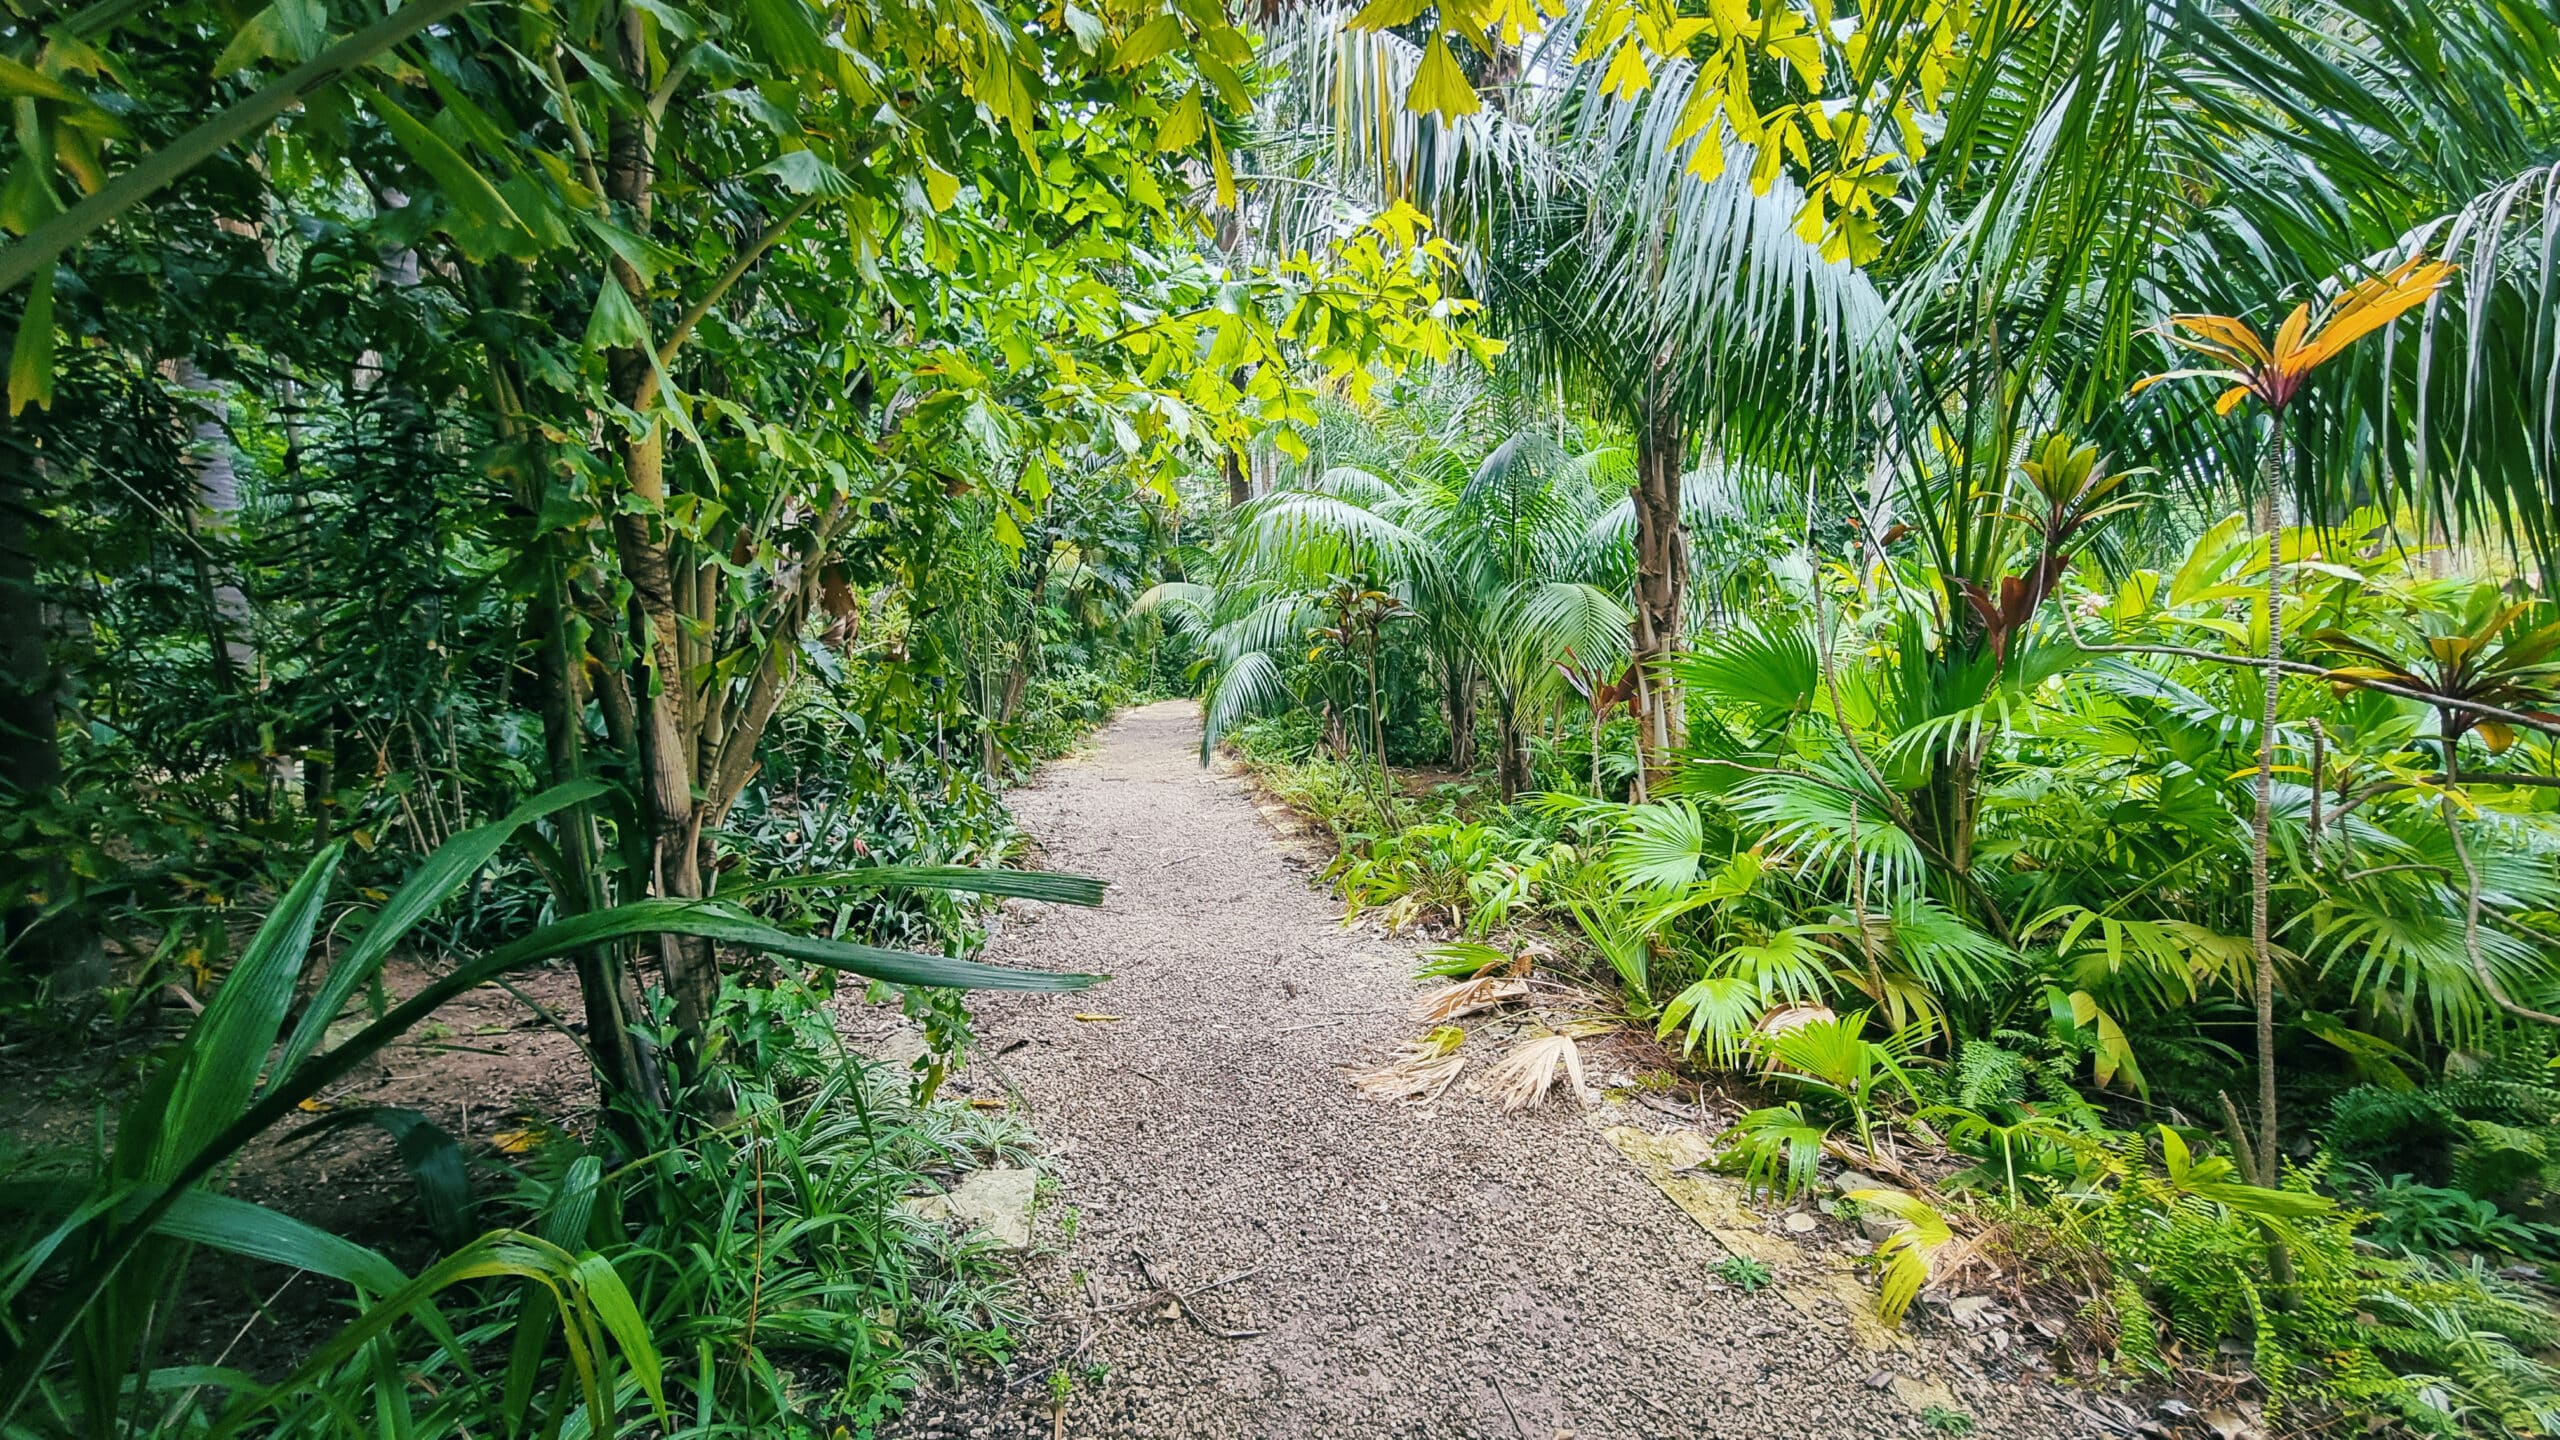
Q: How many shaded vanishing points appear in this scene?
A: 1